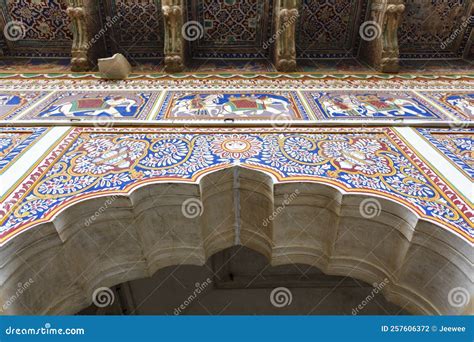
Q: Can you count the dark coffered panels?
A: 5